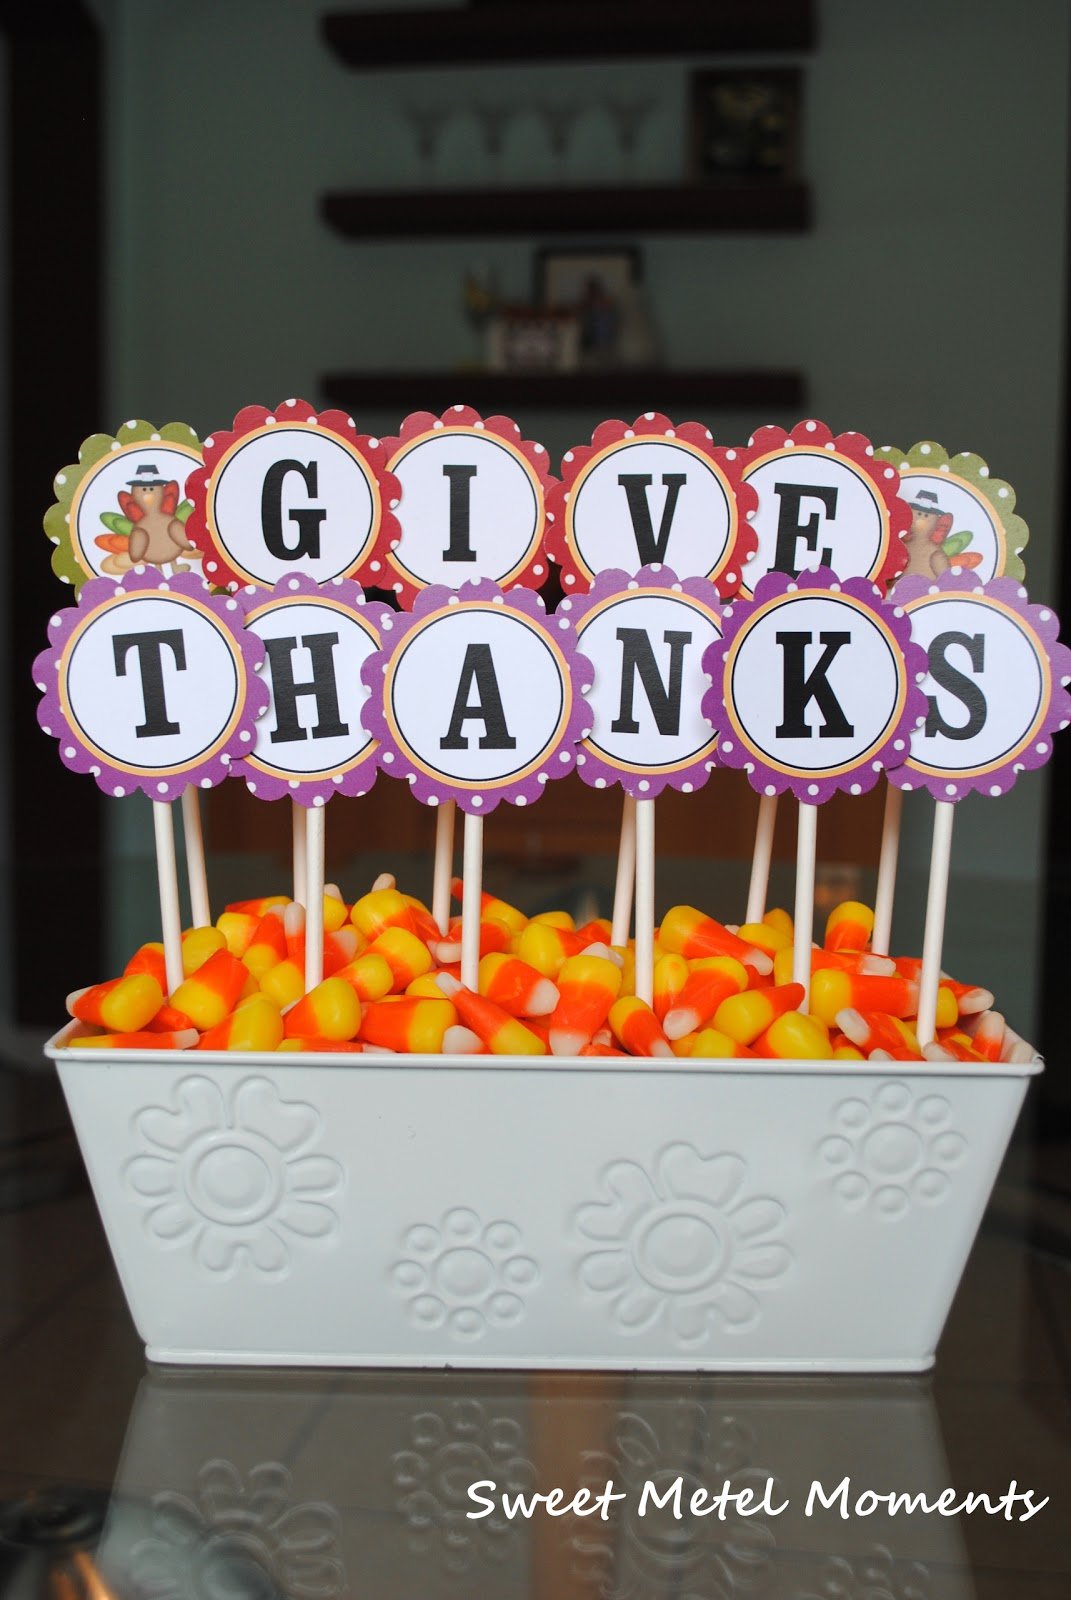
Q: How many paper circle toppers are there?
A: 12